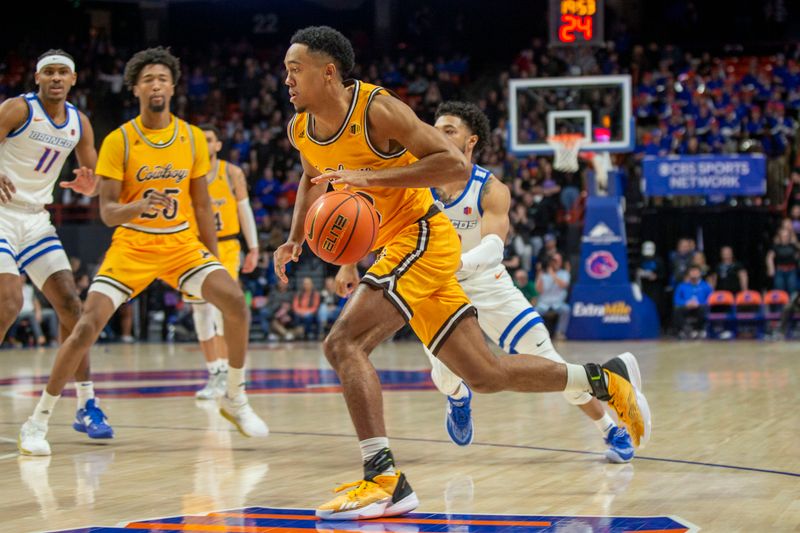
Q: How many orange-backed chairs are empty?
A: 3